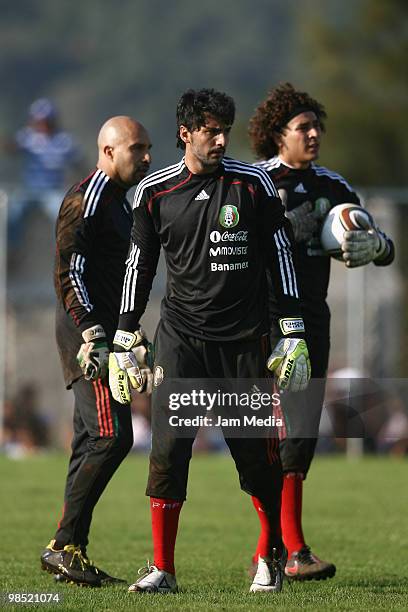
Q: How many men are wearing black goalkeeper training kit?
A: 3